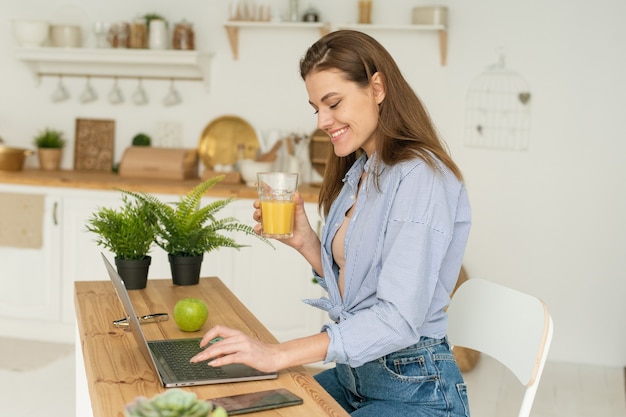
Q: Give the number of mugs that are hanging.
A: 5